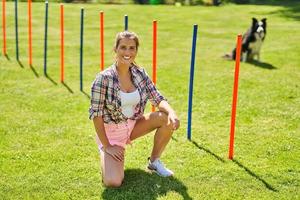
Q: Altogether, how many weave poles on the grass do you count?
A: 11